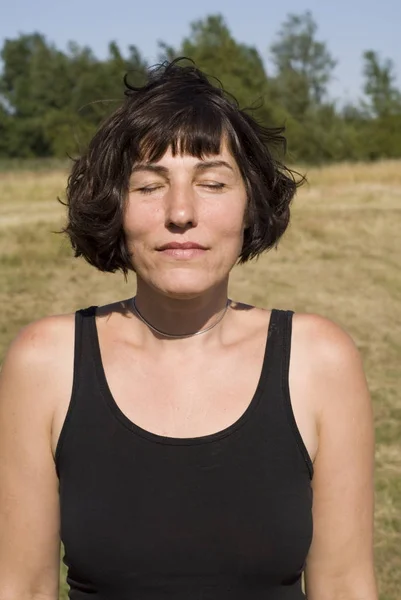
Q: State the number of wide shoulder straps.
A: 2